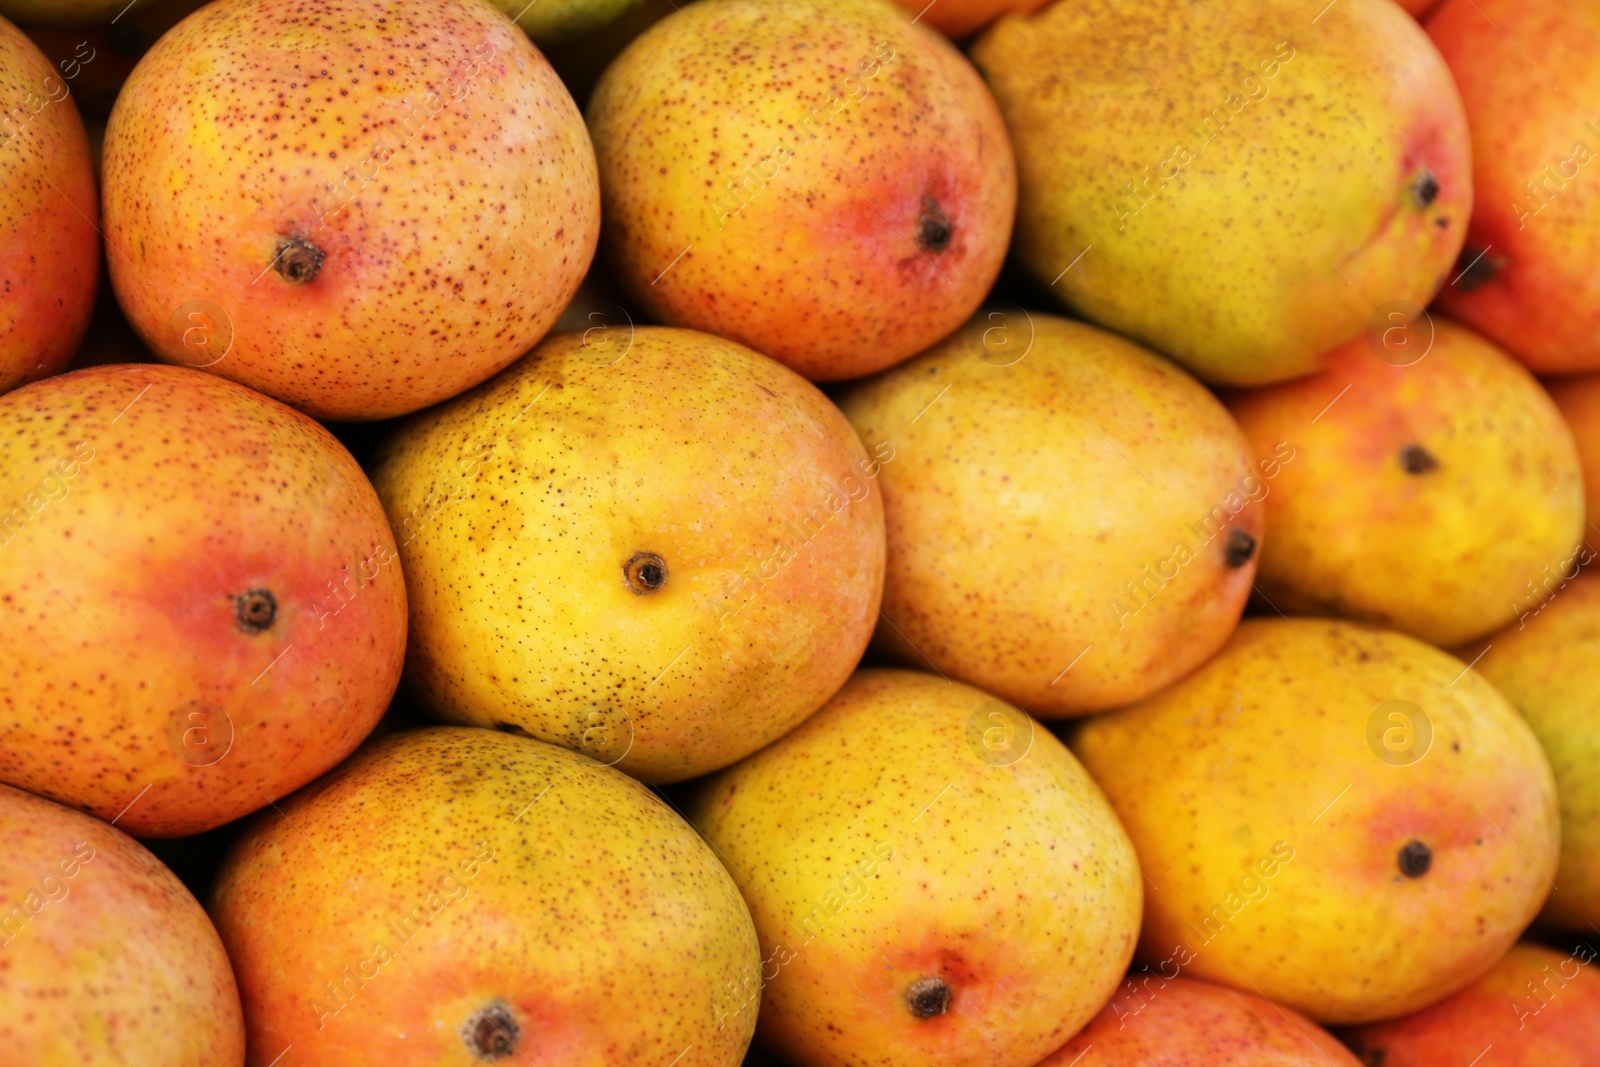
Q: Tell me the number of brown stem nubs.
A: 11